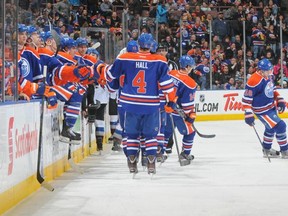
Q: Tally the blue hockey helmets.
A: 13